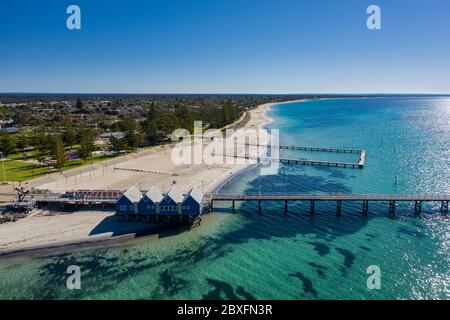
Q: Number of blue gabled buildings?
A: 4